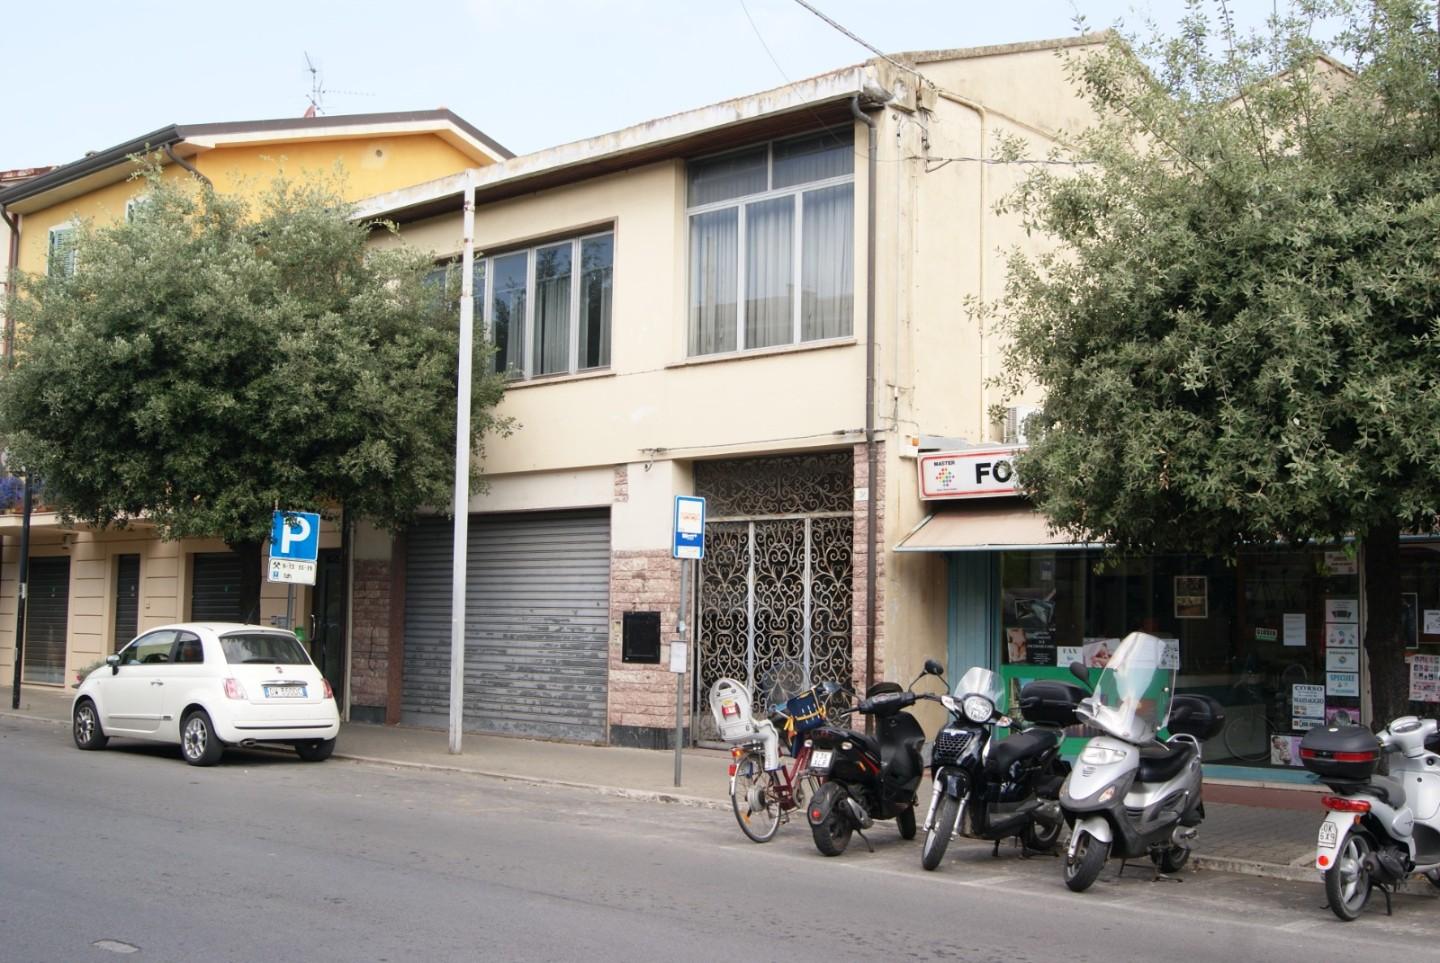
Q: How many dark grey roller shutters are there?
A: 3